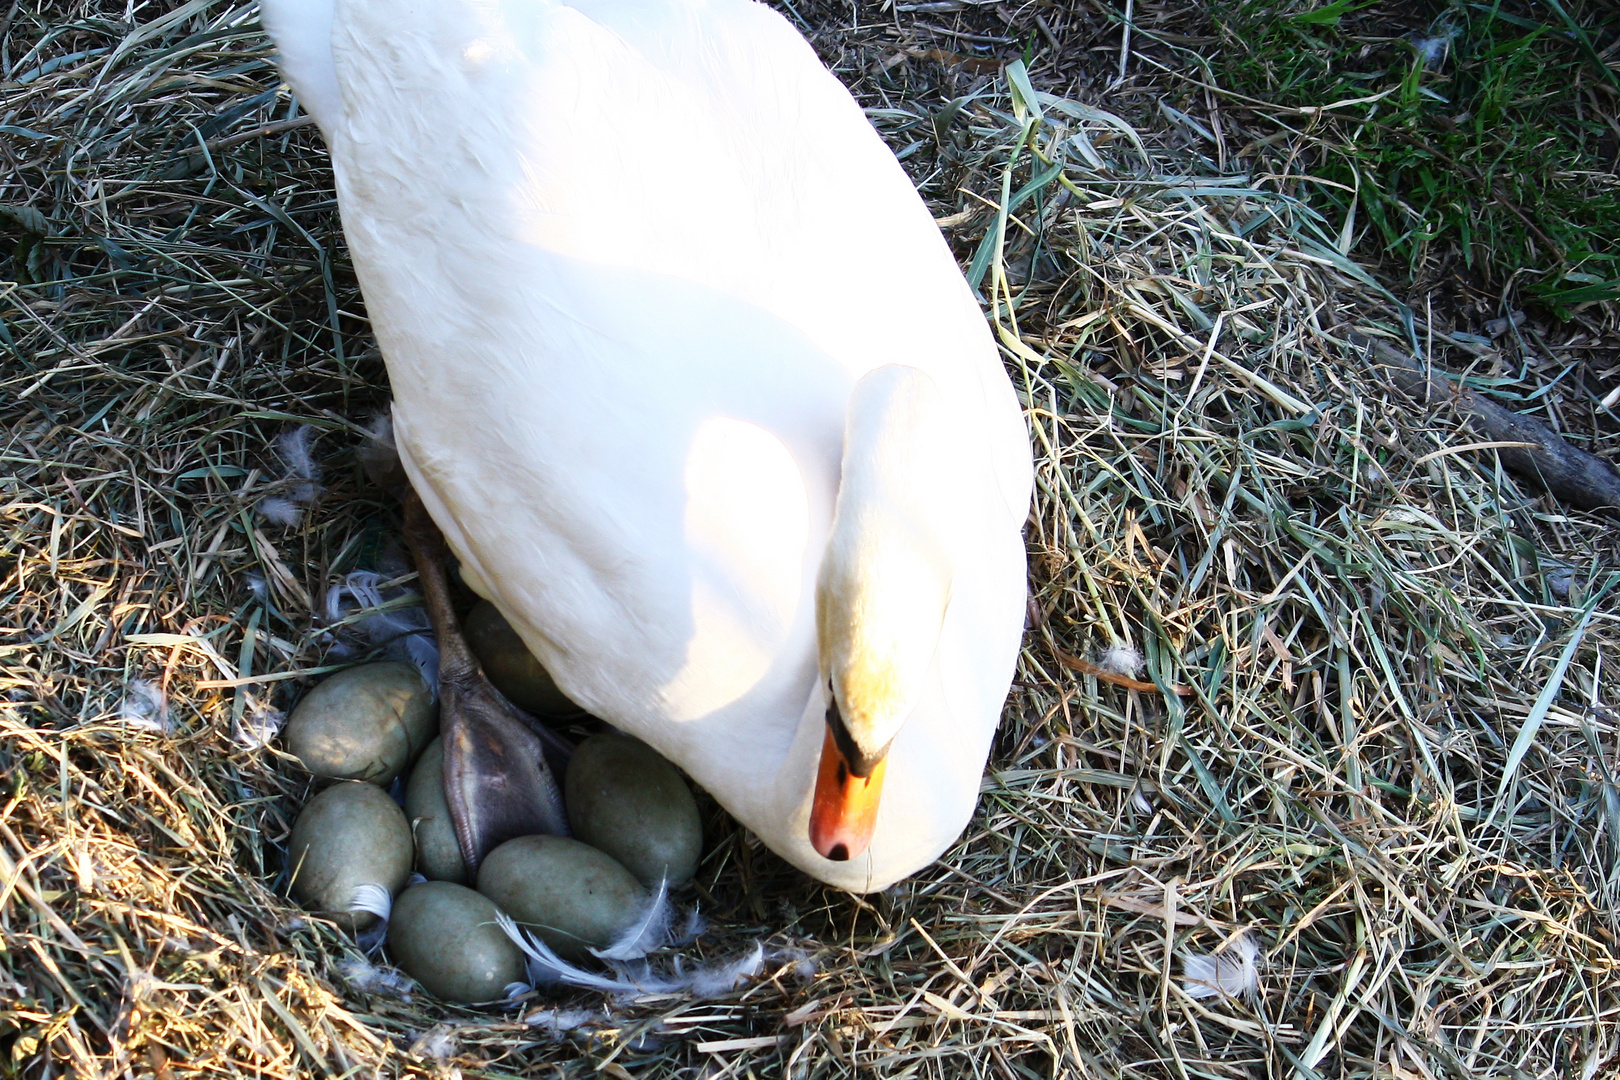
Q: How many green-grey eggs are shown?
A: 7